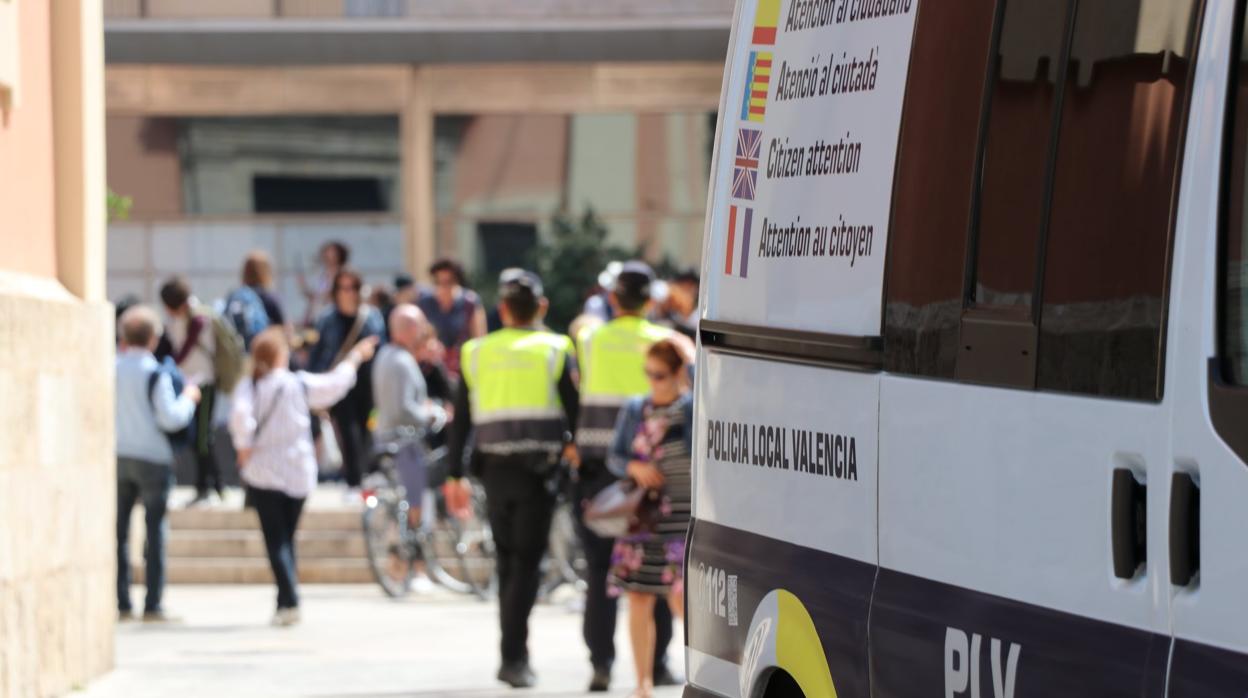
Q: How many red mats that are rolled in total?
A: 0